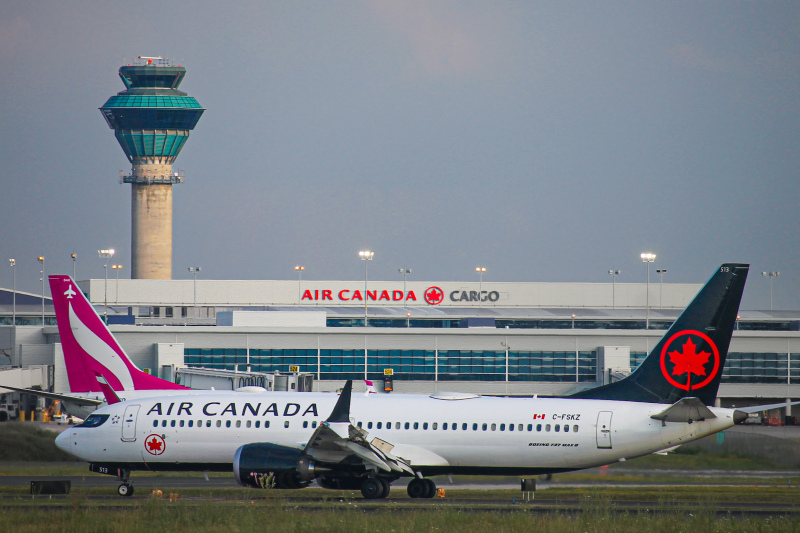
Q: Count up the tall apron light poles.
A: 14